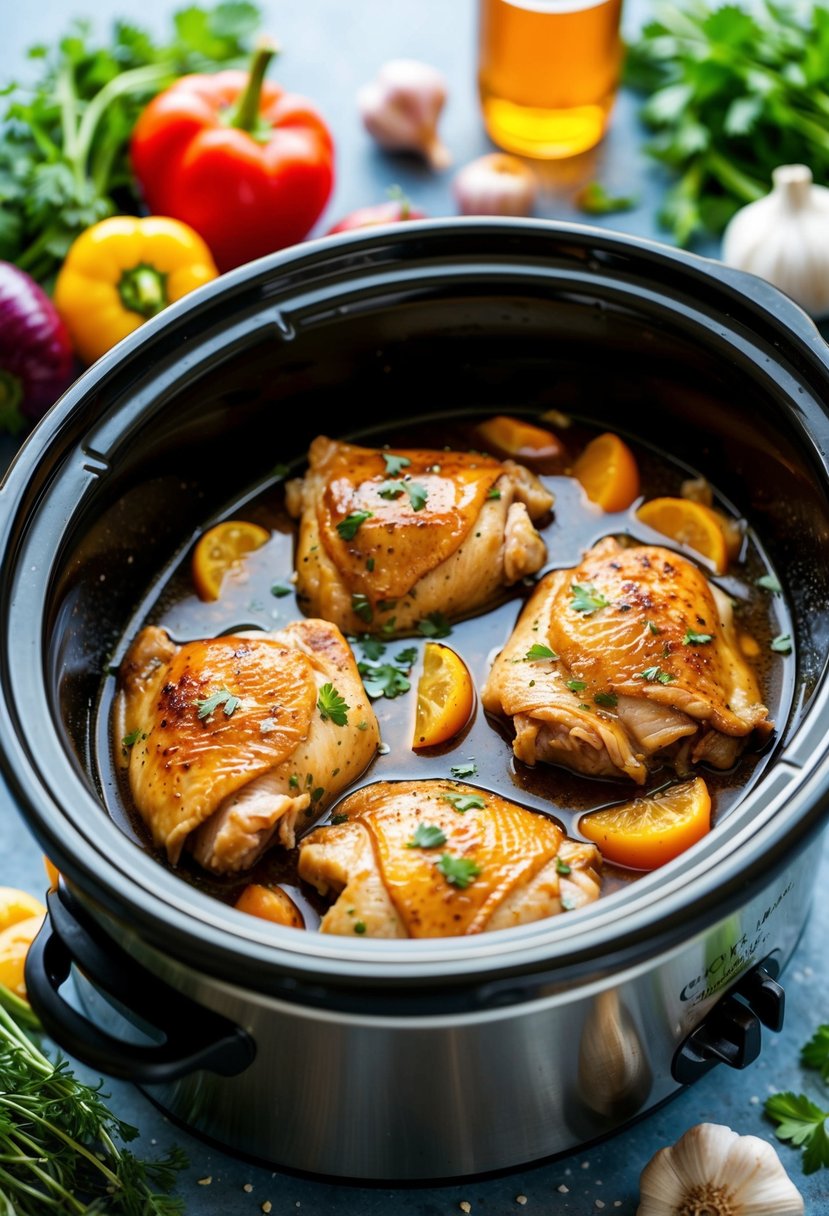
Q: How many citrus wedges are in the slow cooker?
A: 7